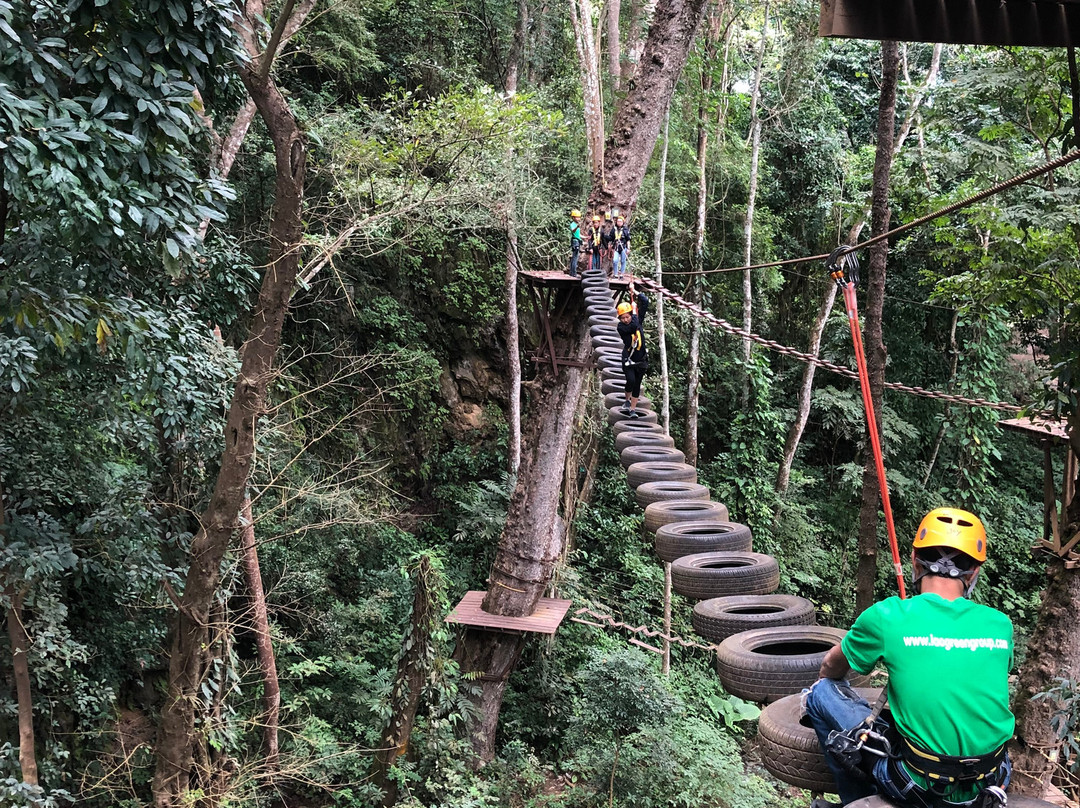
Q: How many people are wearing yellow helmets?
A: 5